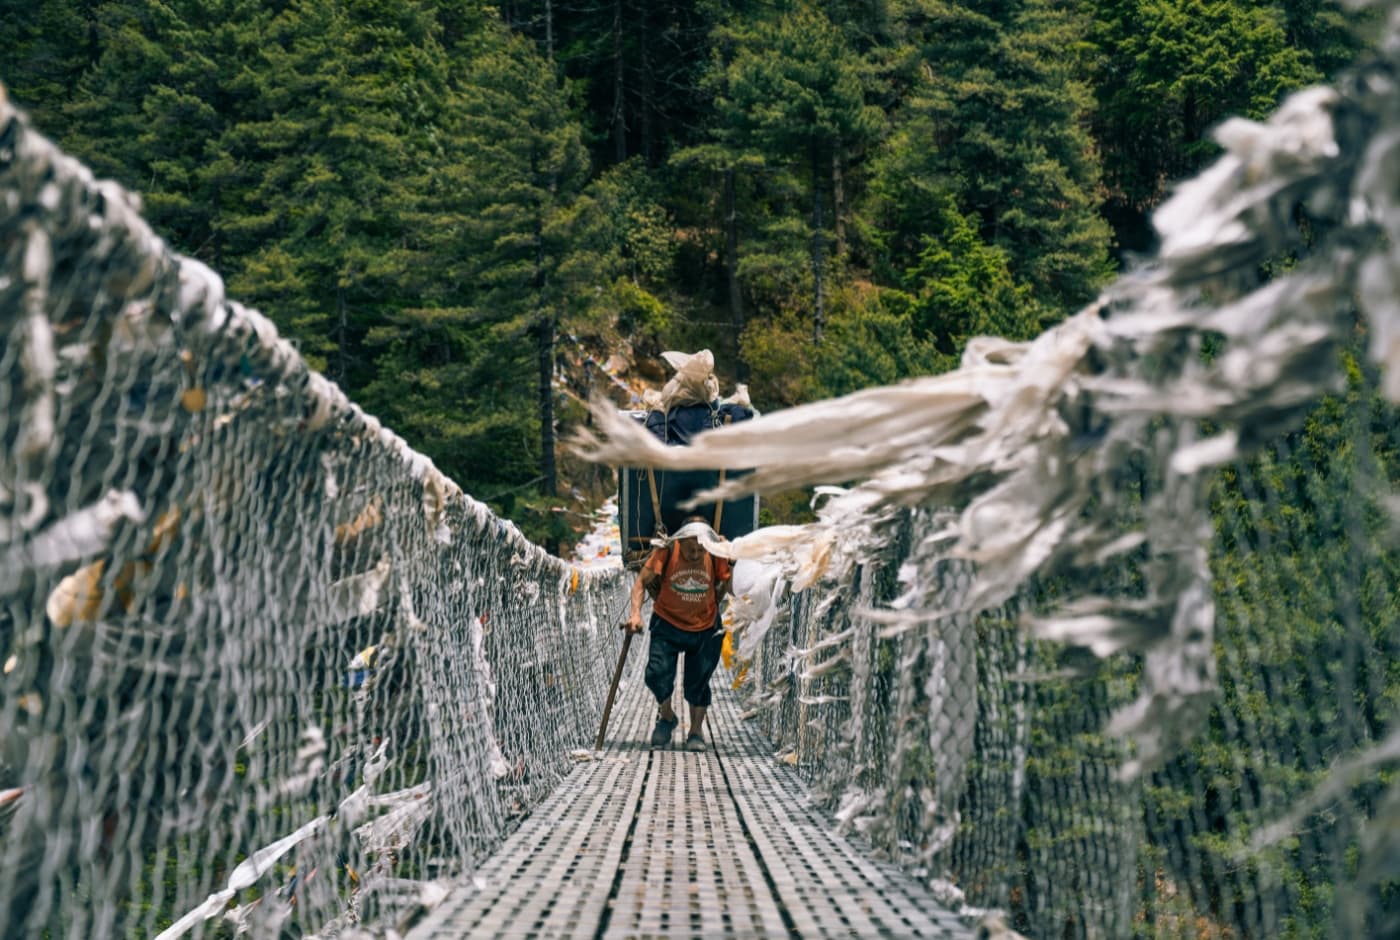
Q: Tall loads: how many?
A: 1